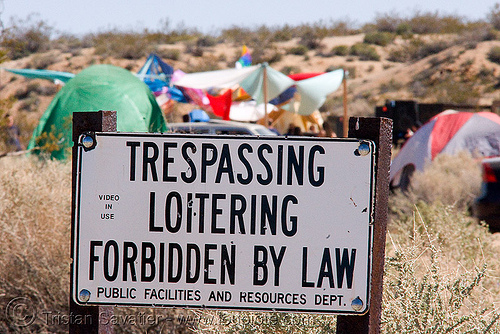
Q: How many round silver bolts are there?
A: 4